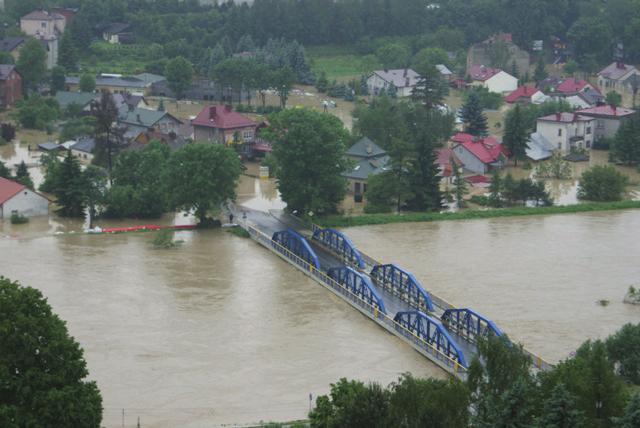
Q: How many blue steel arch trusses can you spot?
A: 6